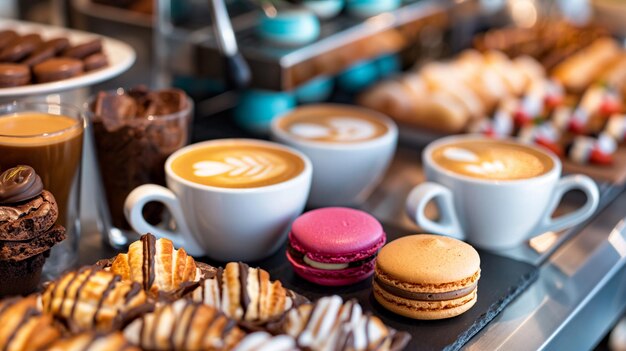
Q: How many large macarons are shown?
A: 2